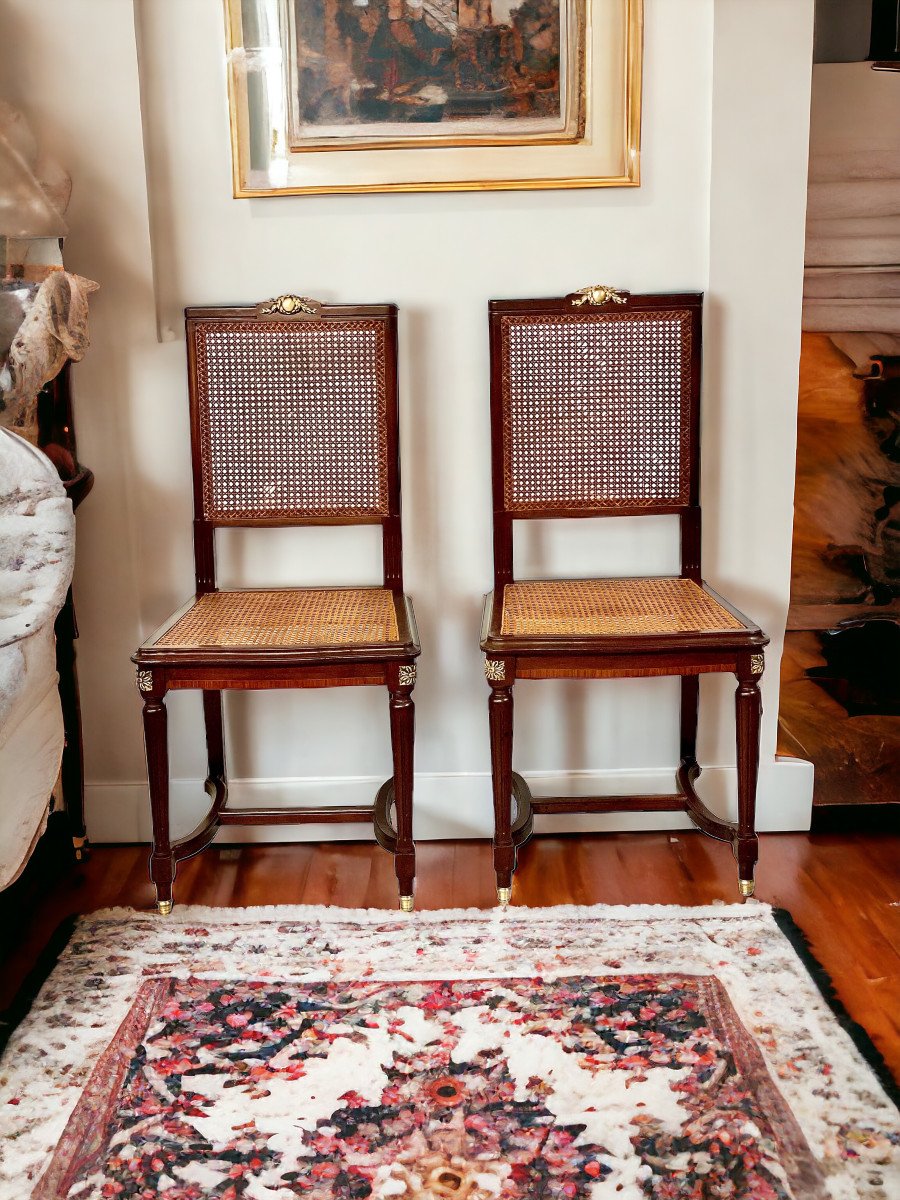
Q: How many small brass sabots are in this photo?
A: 4